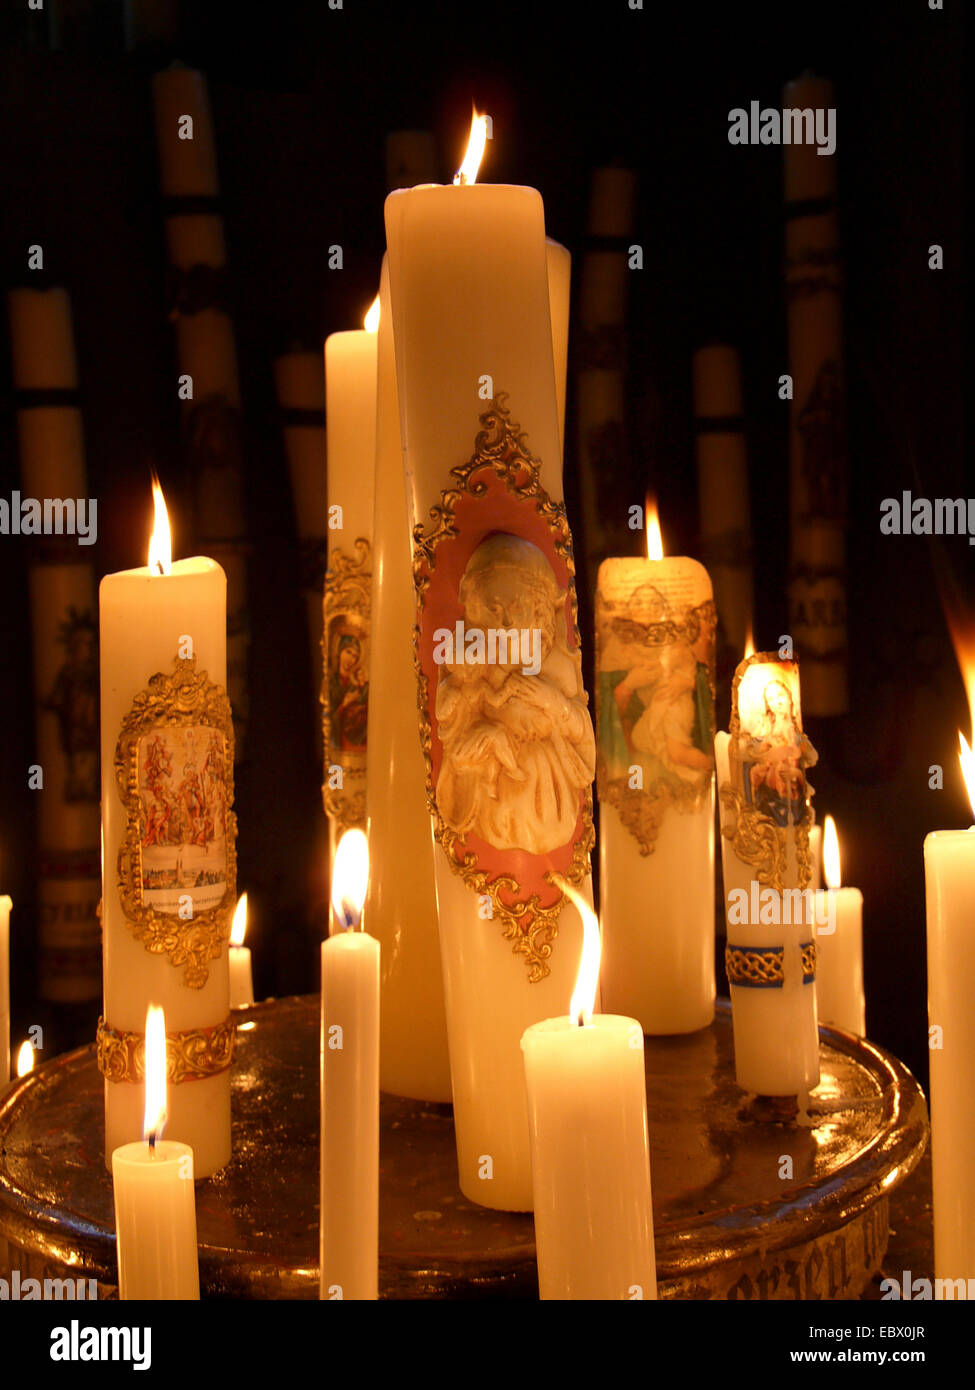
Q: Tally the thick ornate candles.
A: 5